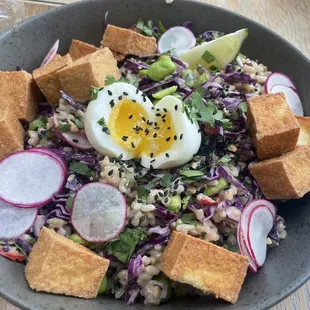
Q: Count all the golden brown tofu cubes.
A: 11